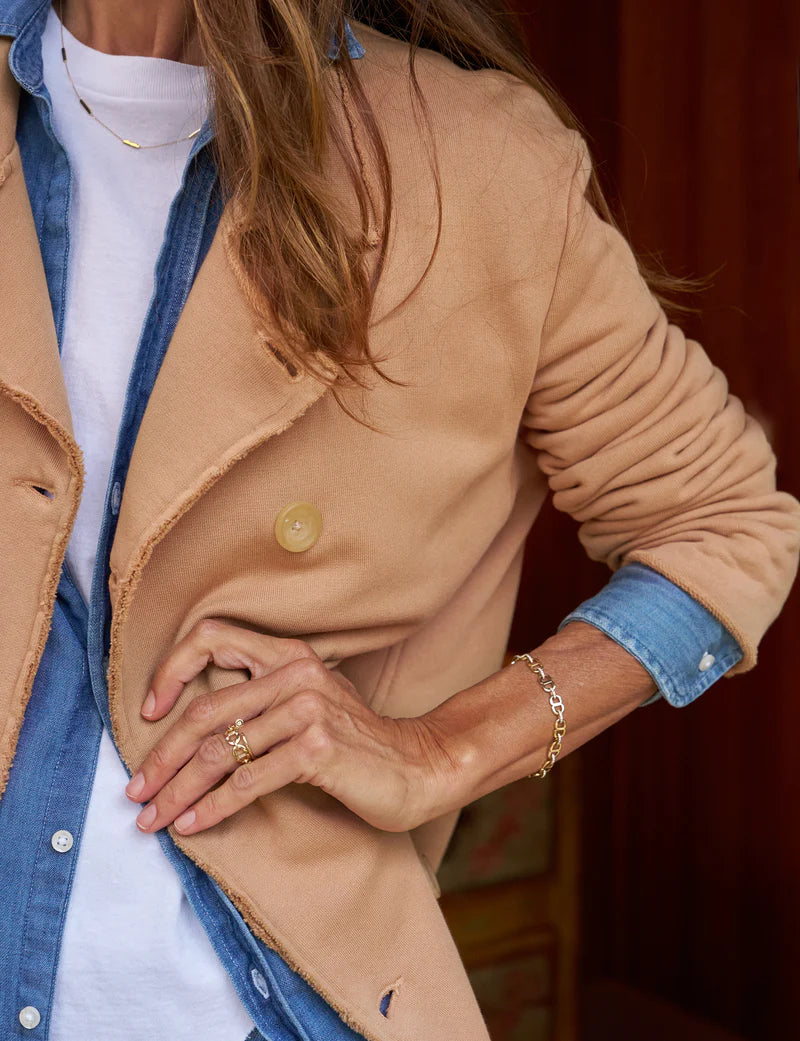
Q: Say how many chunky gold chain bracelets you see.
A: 1